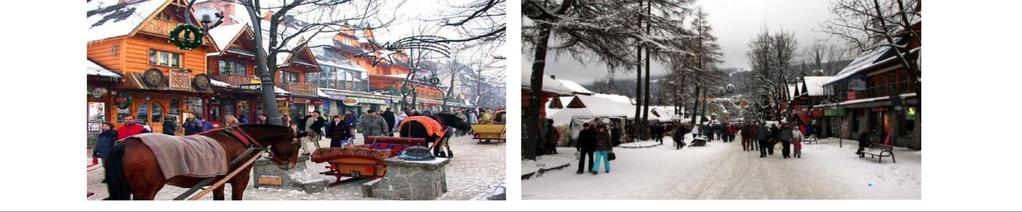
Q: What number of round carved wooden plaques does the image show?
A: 2